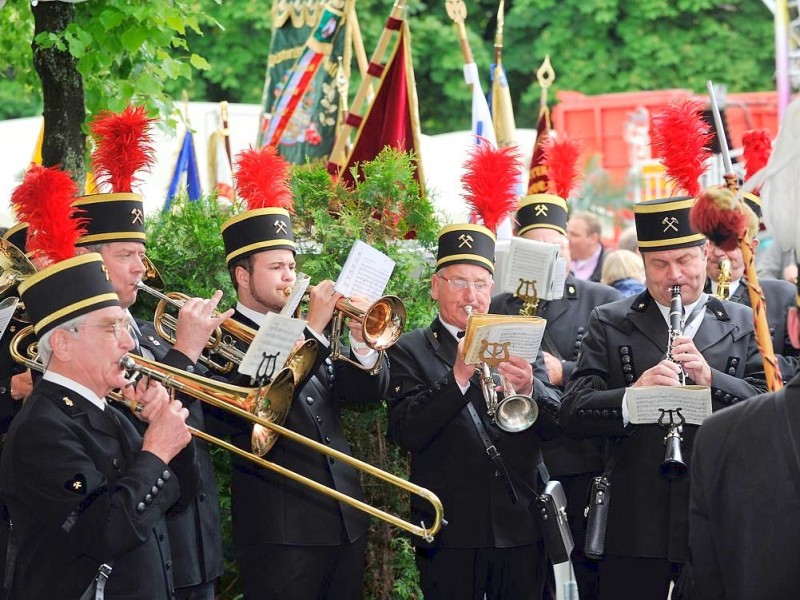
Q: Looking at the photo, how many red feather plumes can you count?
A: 7